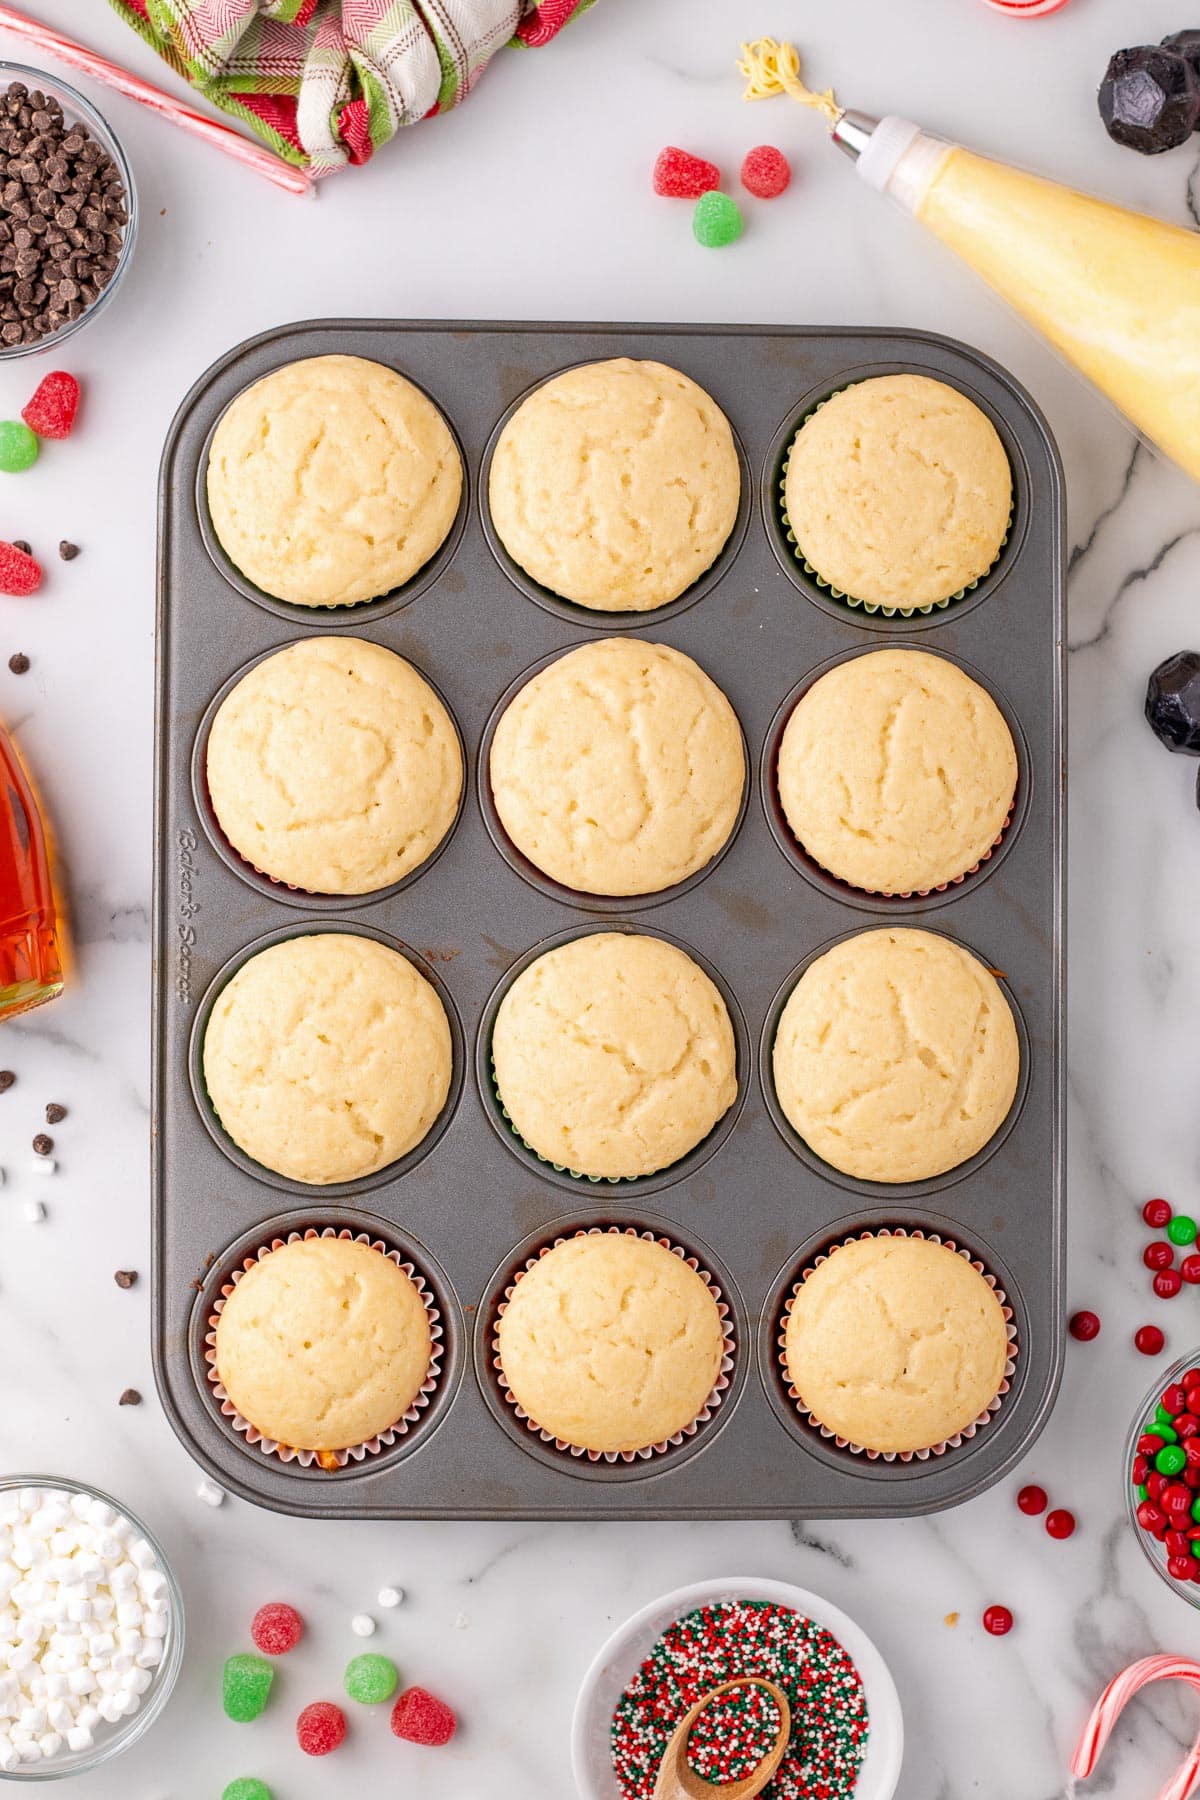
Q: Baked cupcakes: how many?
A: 12